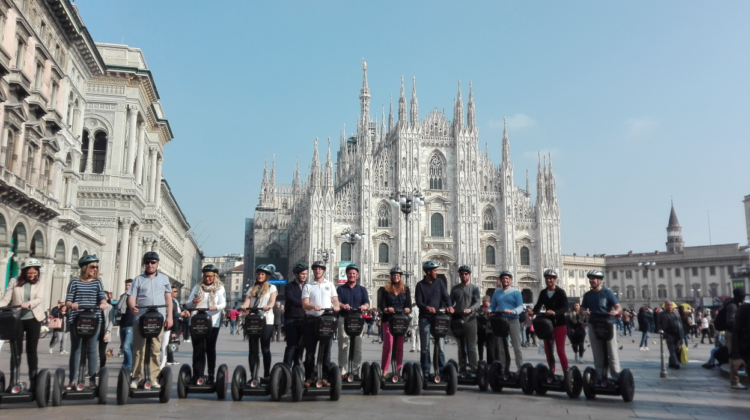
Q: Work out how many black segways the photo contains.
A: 14